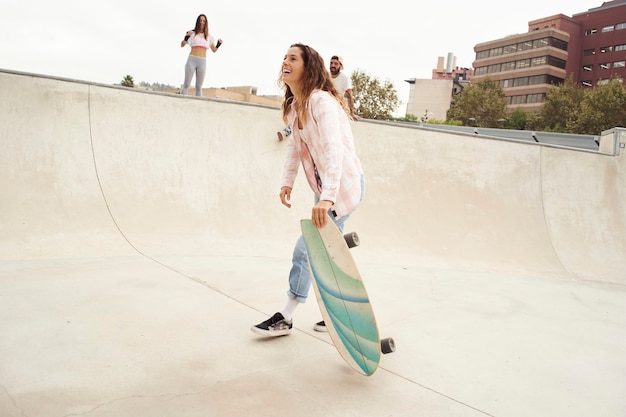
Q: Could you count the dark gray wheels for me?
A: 2